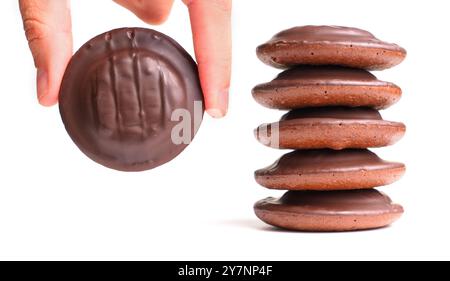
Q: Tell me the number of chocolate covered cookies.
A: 6